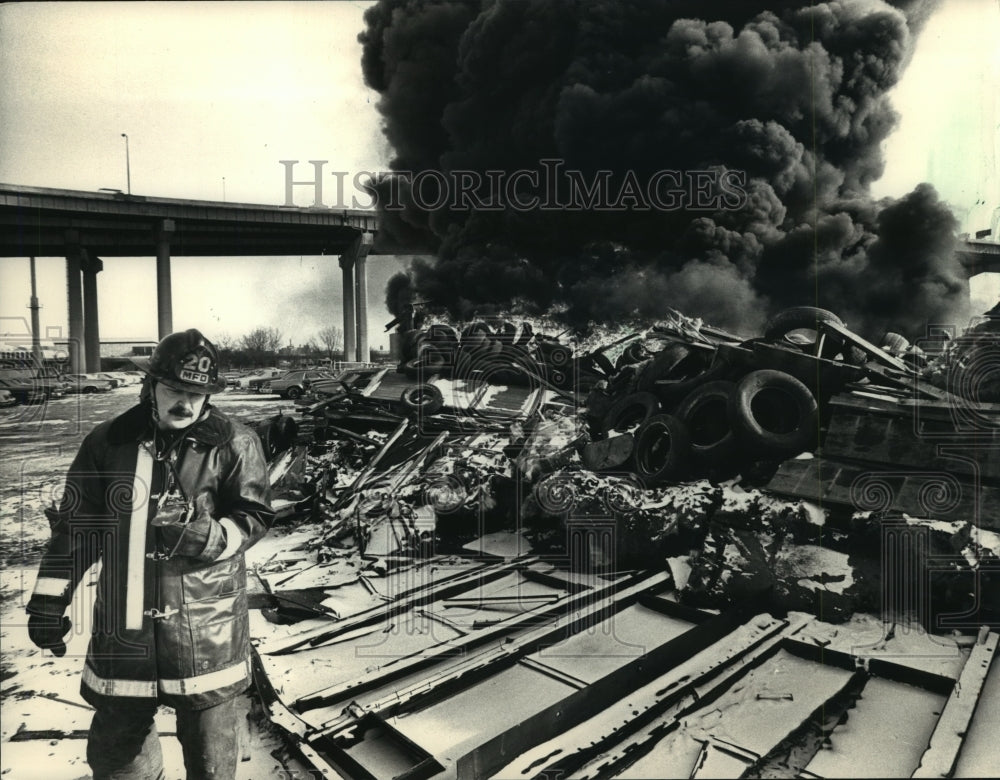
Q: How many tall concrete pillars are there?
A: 5